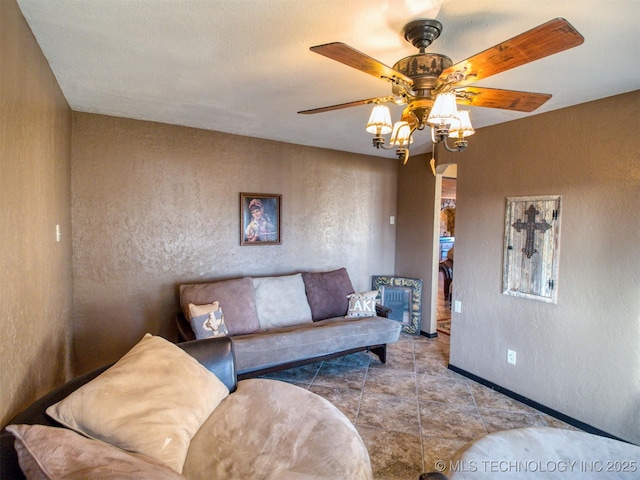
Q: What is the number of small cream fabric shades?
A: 4